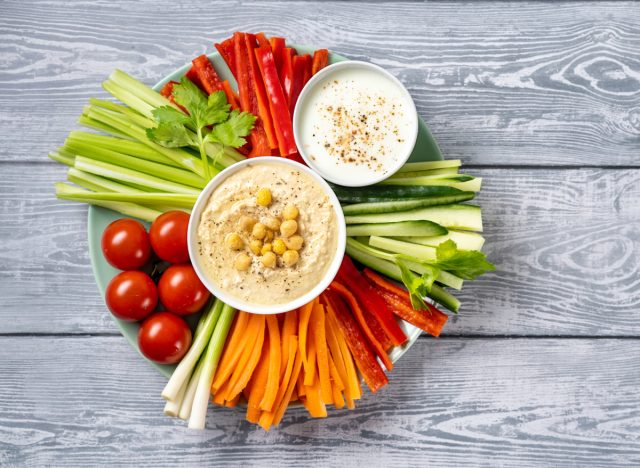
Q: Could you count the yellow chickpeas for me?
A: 15